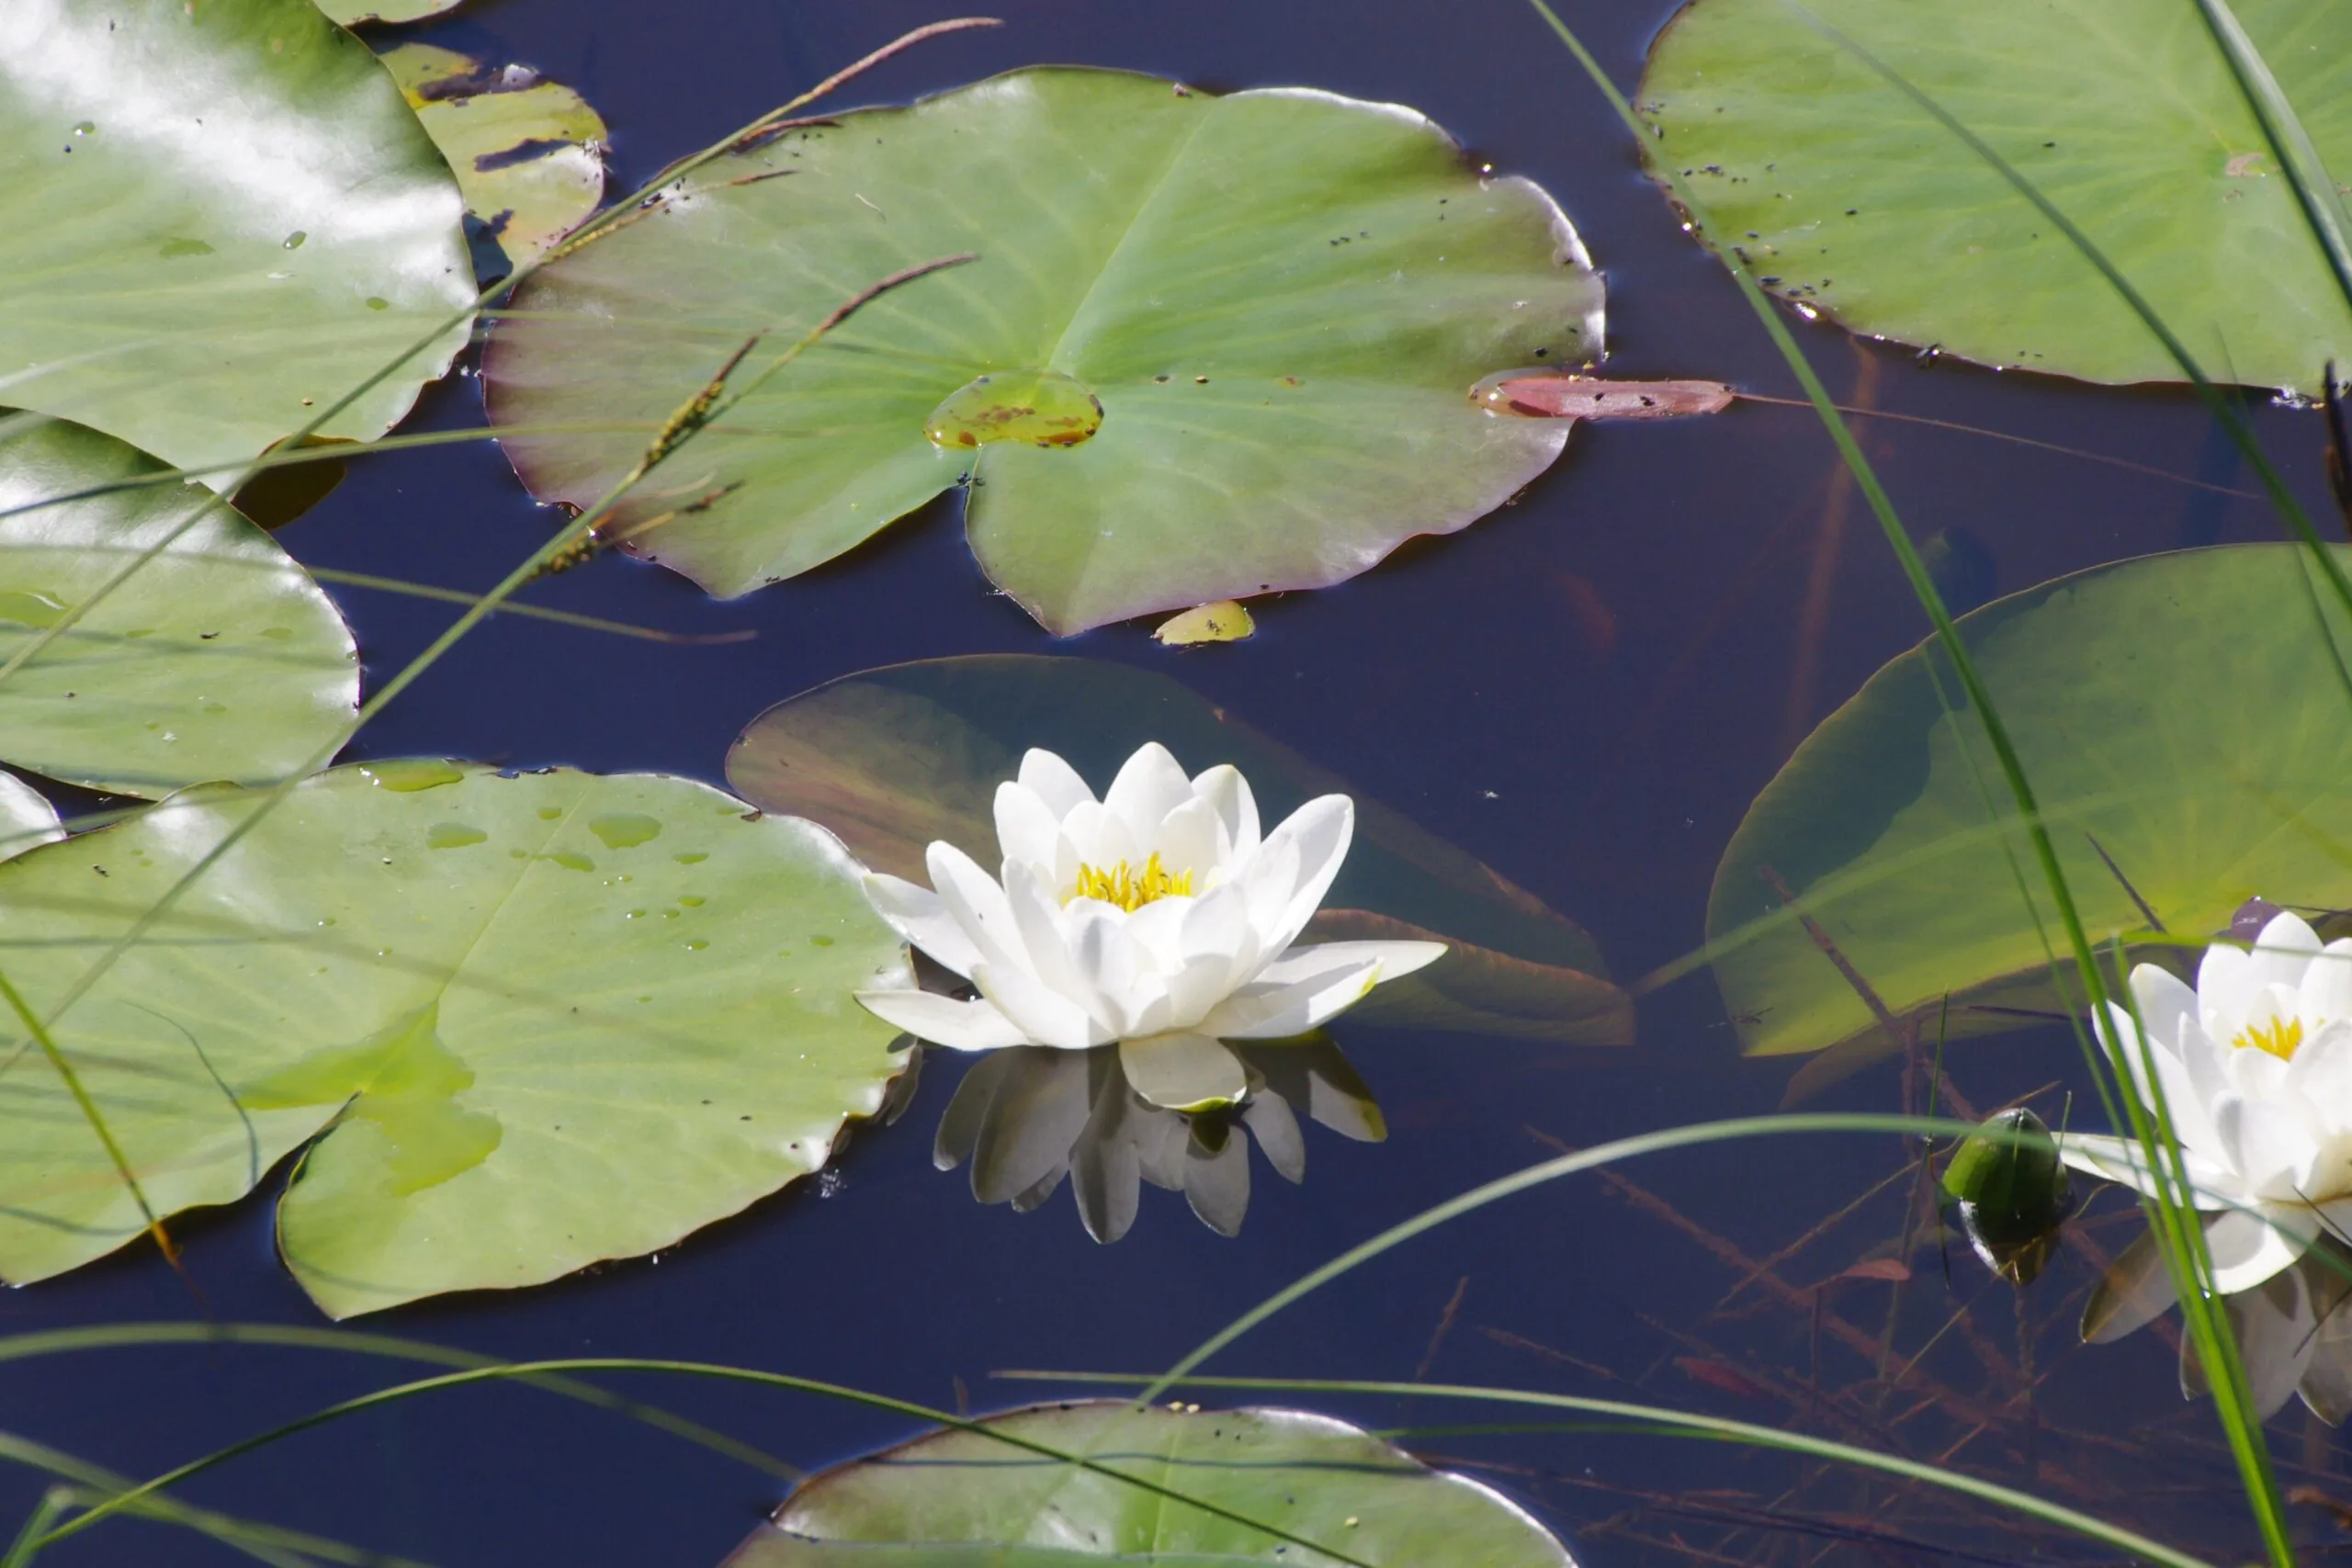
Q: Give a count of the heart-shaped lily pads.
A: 2